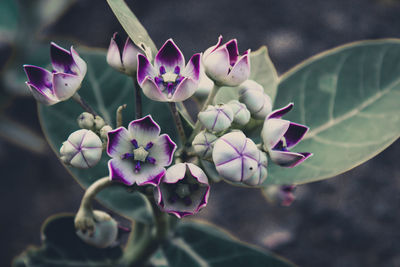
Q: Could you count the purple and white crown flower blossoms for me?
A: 7